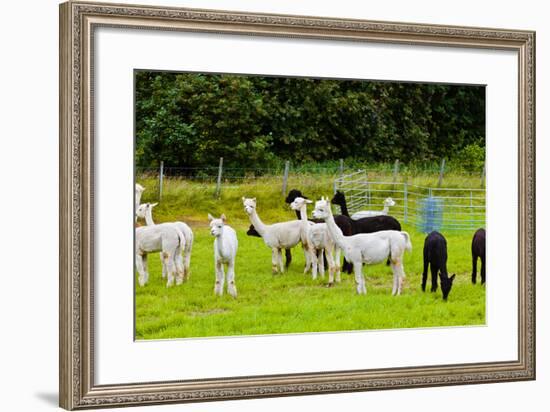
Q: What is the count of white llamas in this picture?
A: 7